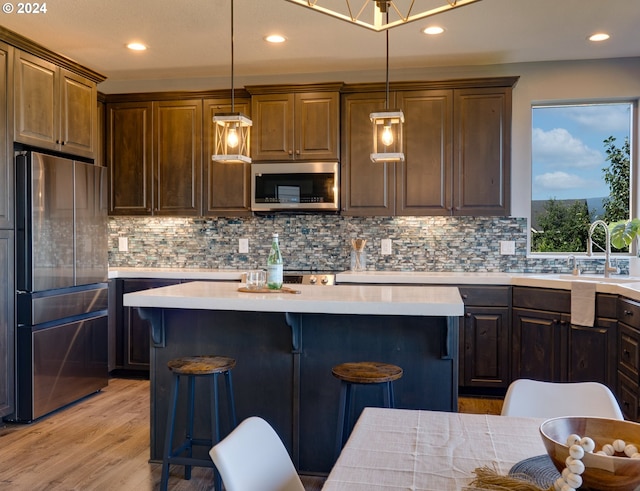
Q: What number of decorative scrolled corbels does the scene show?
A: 3